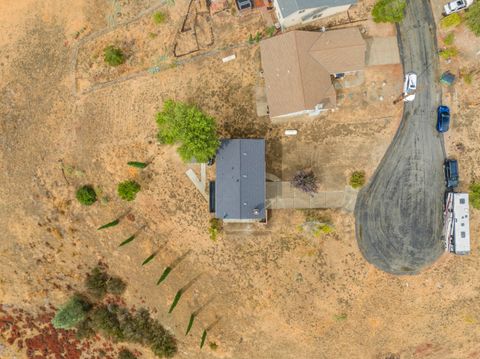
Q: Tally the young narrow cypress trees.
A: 8